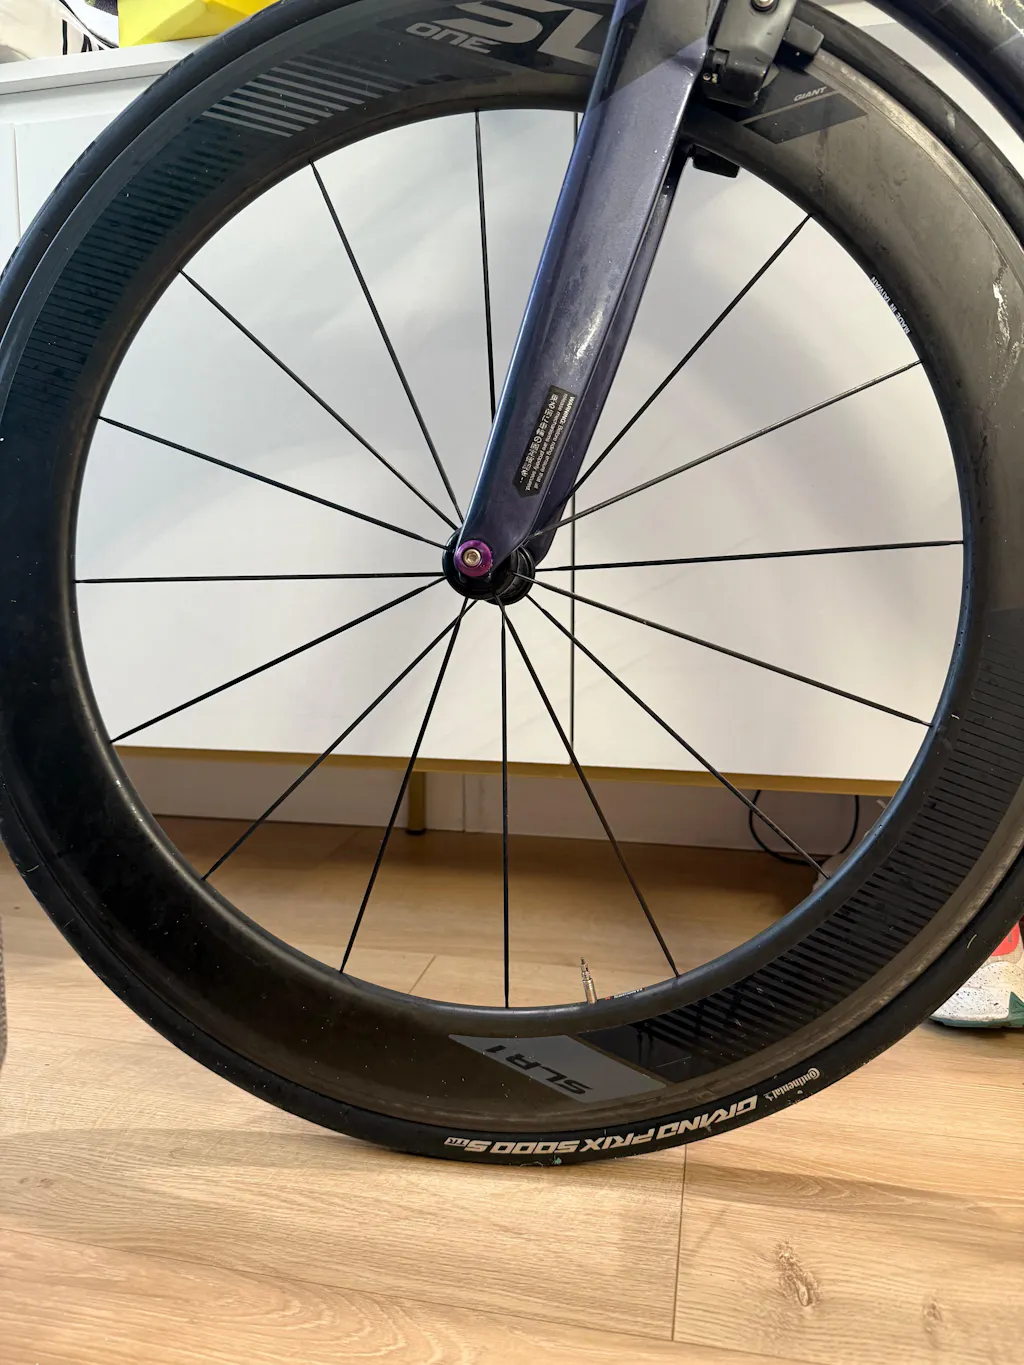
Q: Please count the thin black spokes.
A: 15